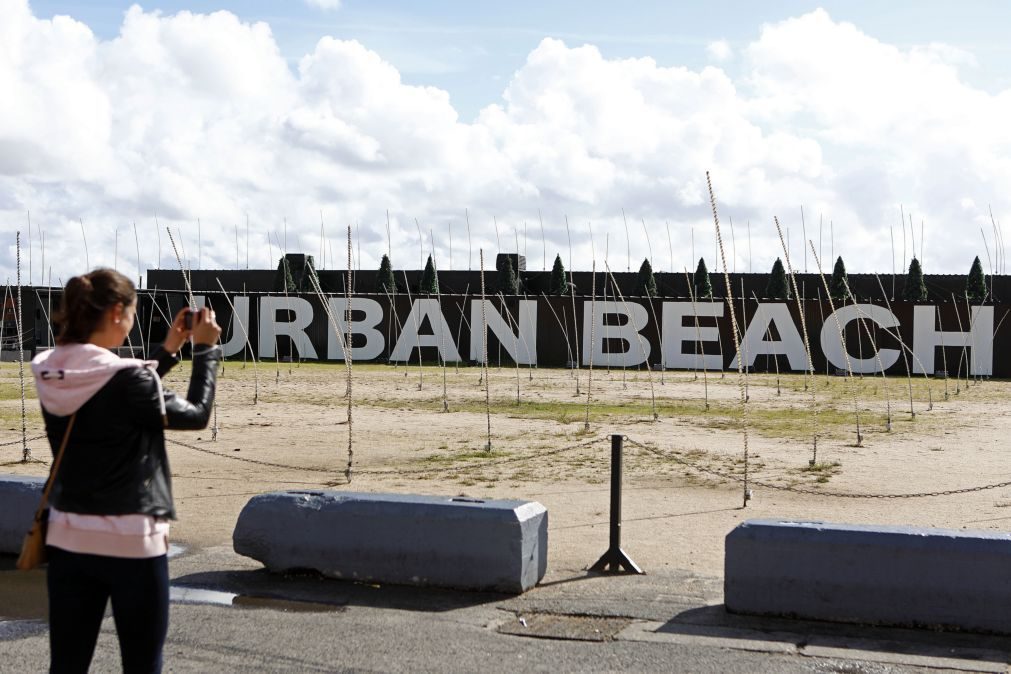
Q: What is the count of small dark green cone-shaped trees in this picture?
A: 12